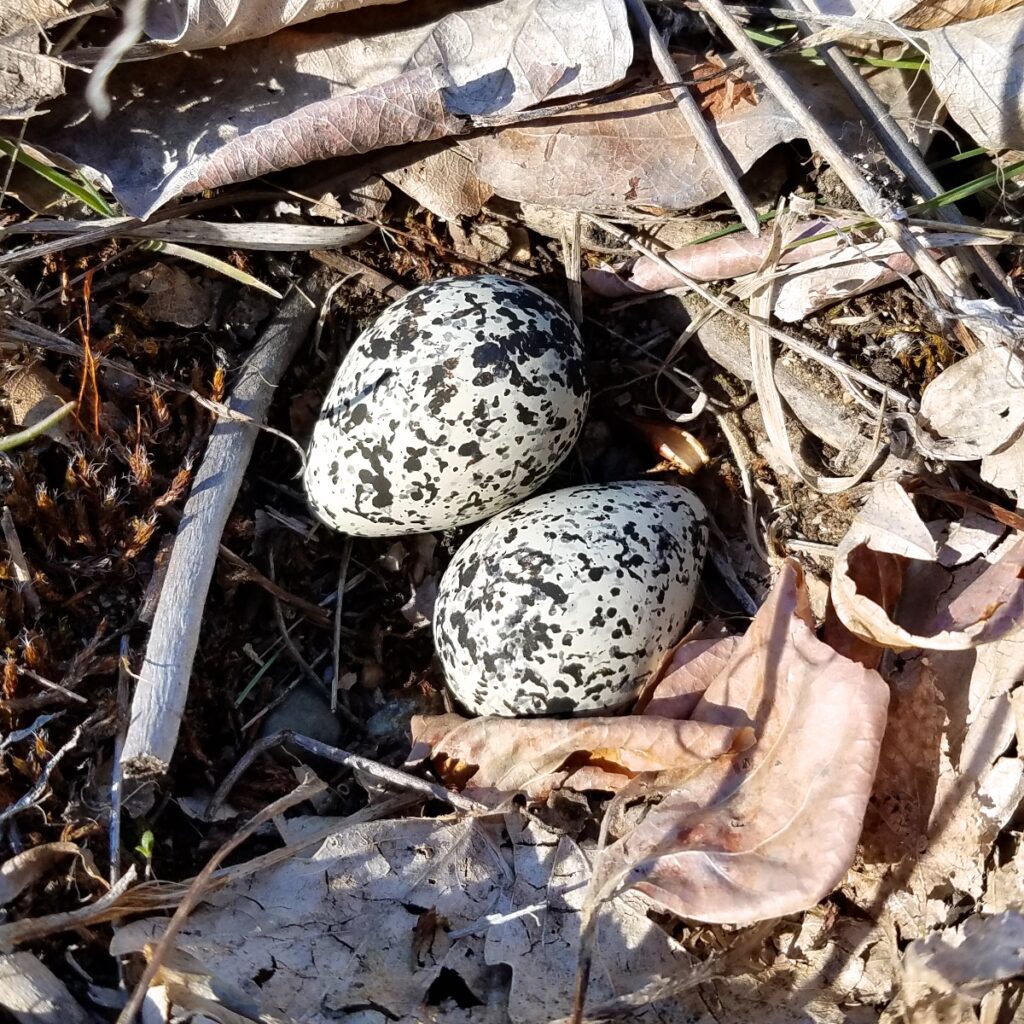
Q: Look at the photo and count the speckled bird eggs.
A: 2